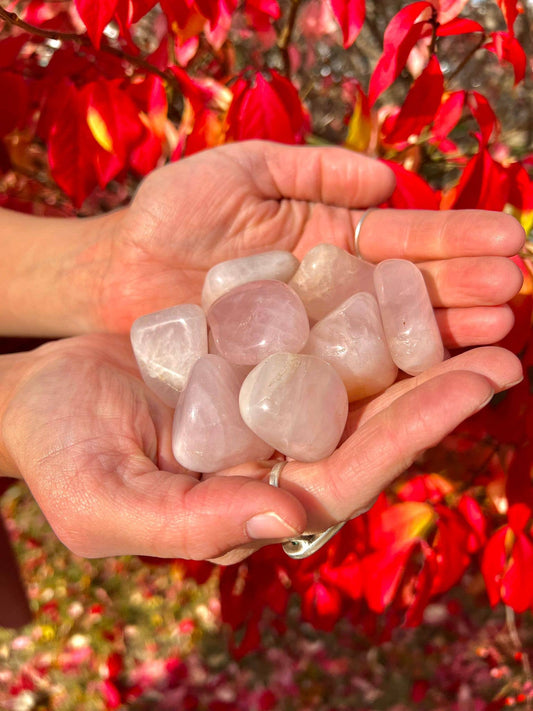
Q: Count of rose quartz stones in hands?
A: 8